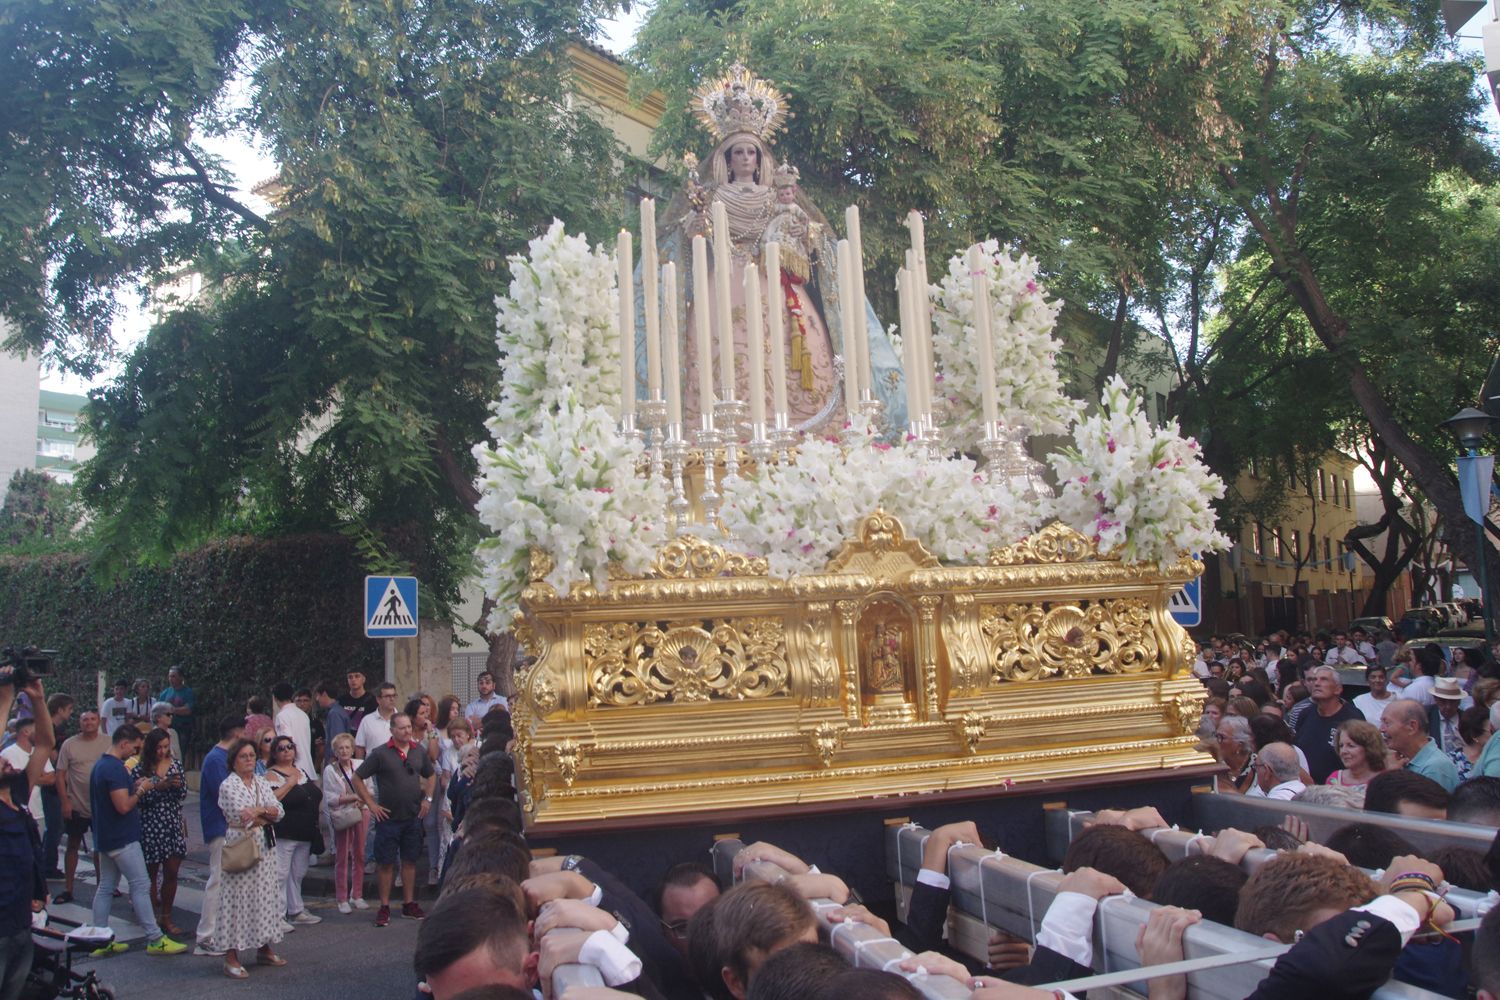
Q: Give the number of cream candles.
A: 13